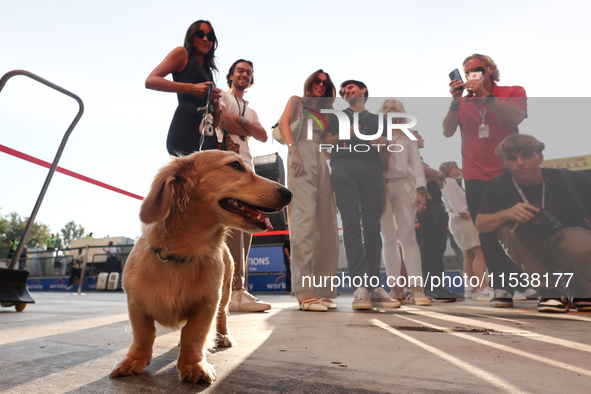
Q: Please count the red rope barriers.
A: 1